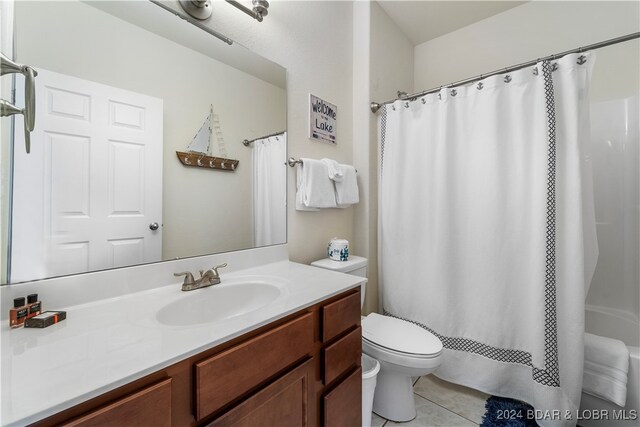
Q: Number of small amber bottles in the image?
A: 2